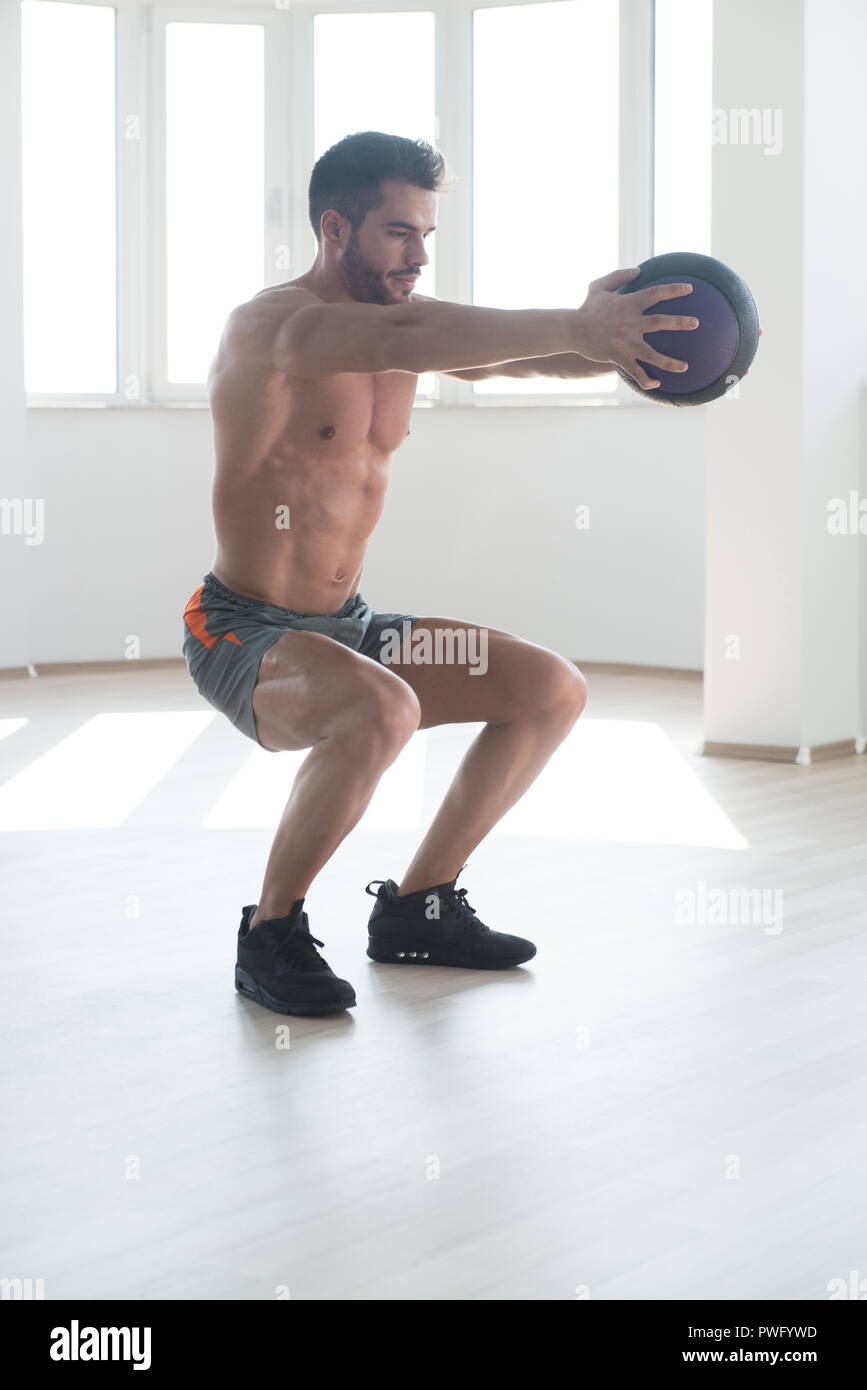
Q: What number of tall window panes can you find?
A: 5